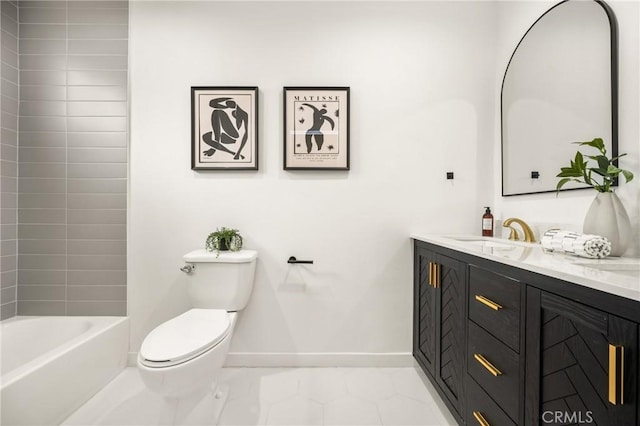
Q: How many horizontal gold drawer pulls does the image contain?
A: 3